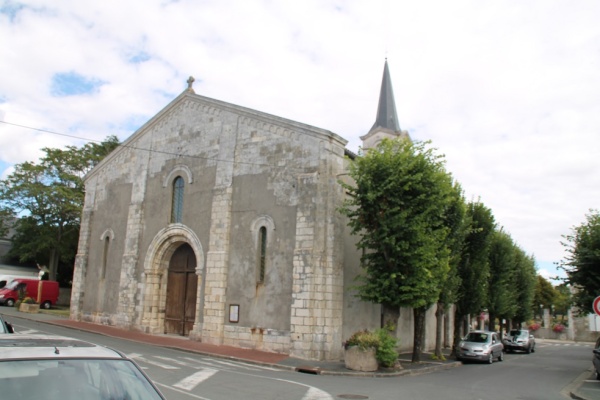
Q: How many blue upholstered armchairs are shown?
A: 0